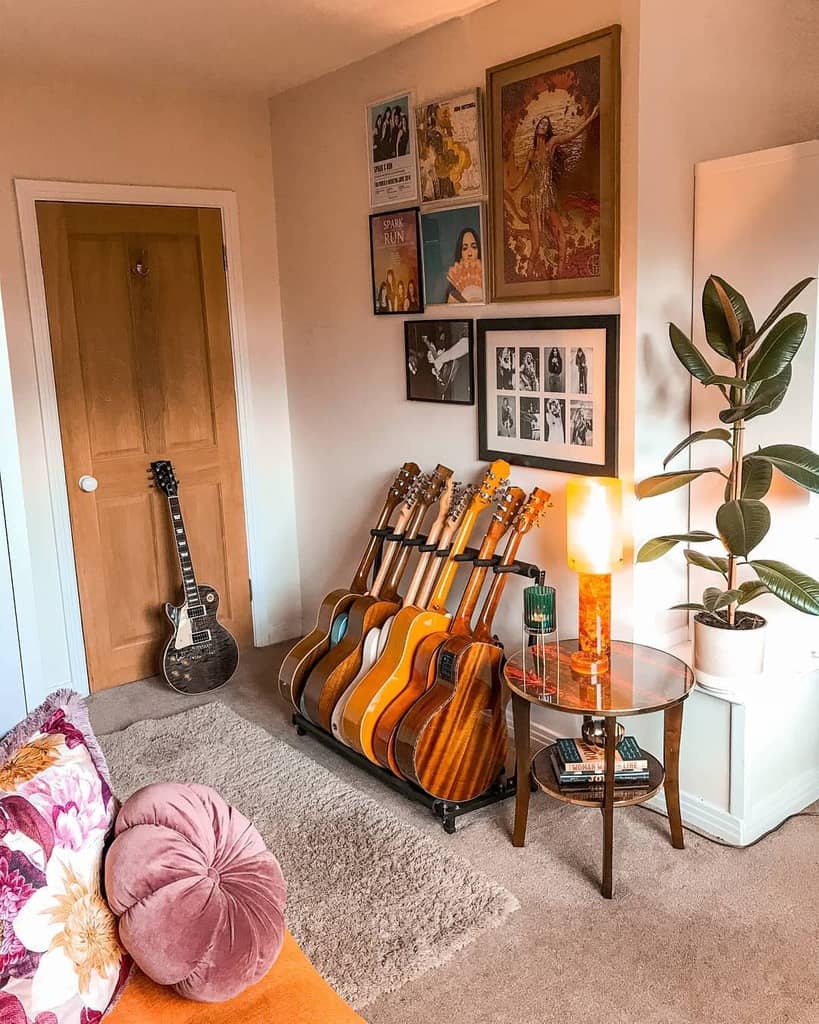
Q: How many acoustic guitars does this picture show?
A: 5